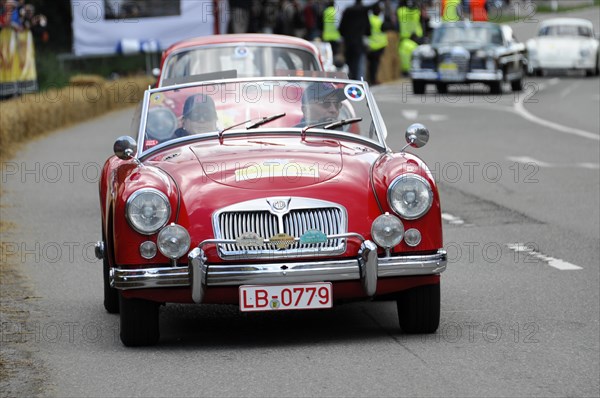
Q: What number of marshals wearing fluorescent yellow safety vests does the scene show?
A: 4